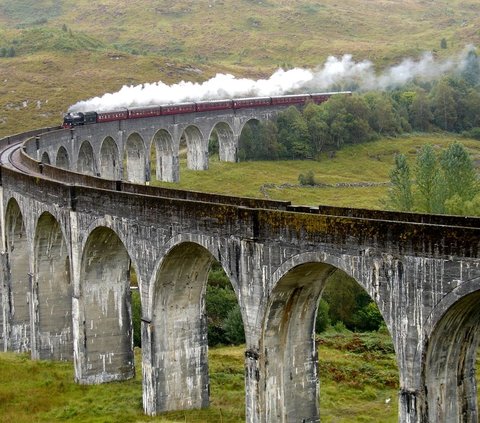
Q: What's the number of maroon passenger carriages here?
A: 7